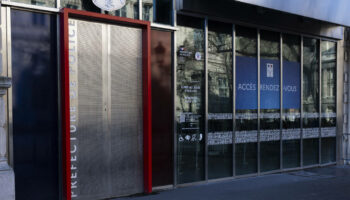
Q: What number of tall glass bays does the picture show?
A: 7